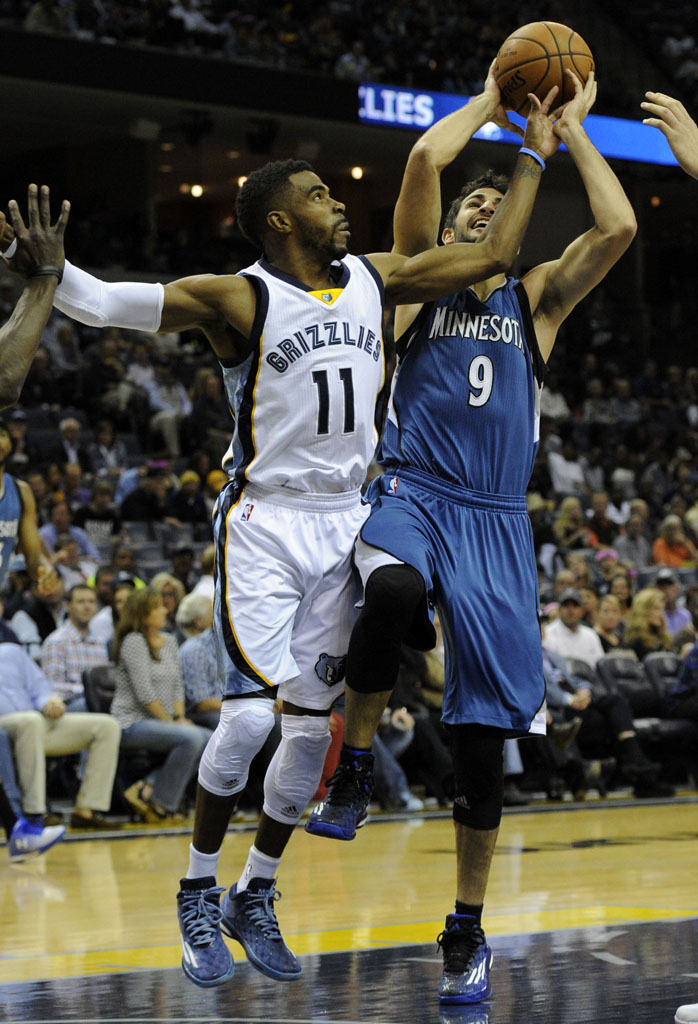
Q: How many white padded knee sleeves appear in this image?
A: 2